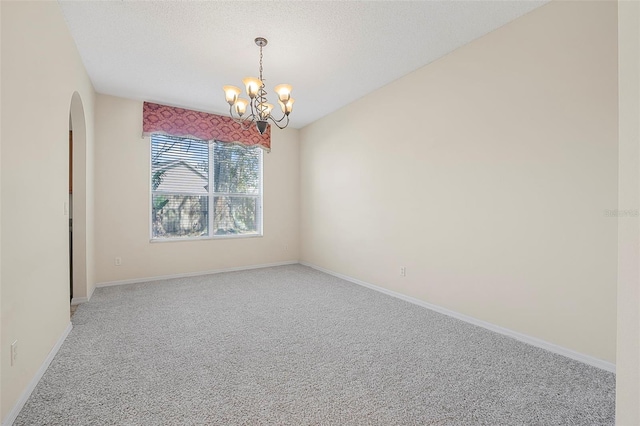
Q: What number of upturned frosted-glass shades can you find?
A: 6